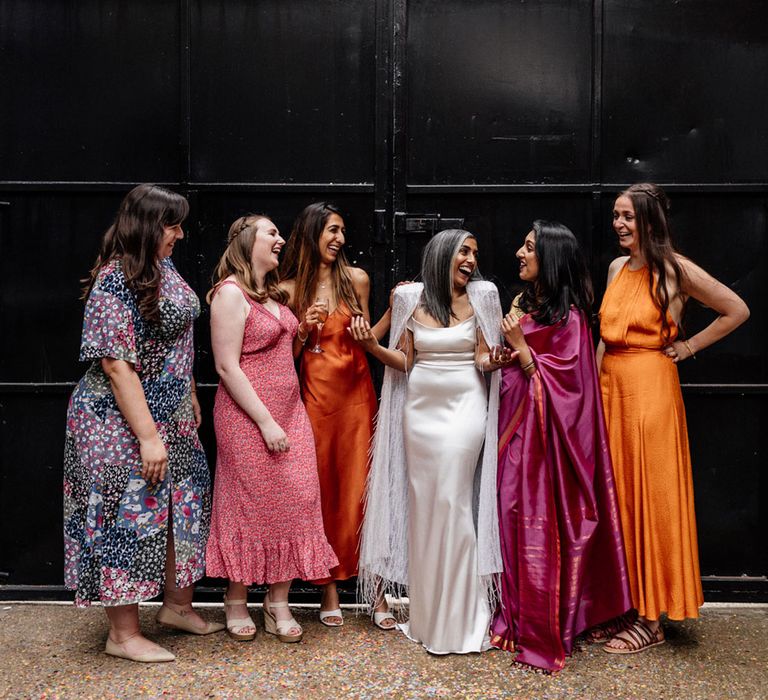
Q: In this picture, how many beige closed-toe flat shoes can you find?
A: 2